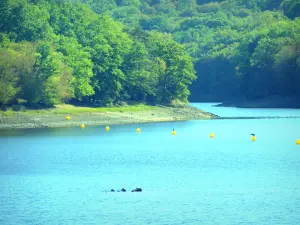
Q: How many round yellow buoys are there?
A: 8